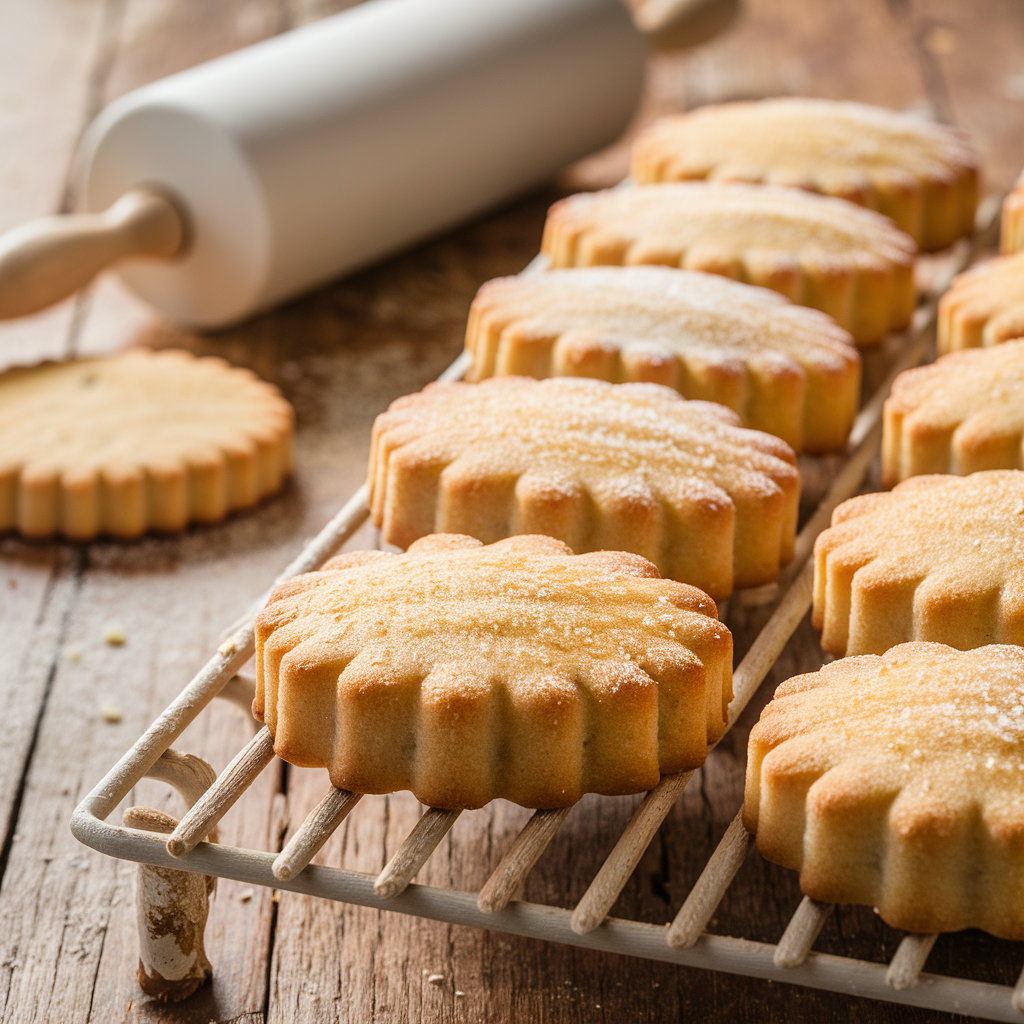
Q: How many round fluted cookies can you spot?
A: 11